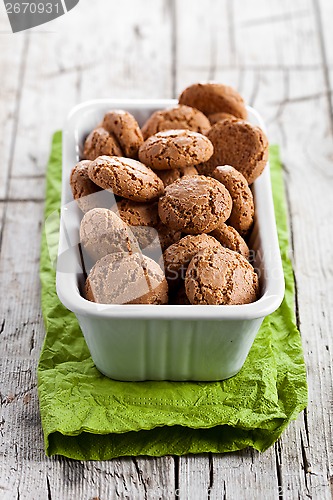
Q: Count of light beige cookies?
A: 0